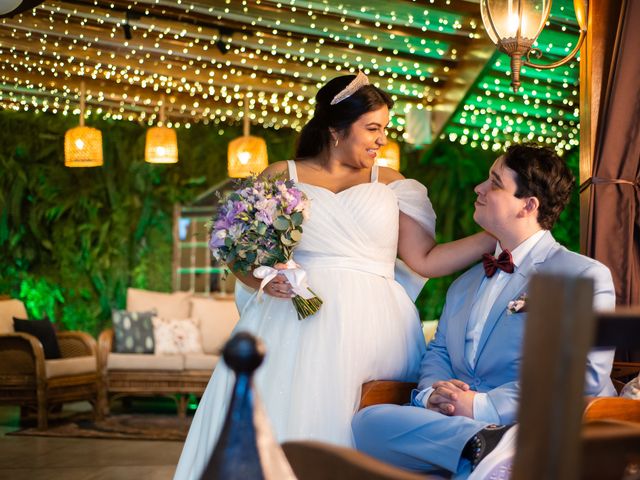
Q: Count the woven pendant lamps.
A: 4